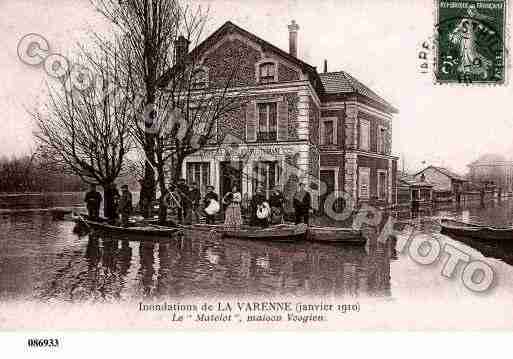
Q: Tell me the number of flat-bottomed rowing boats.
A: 4